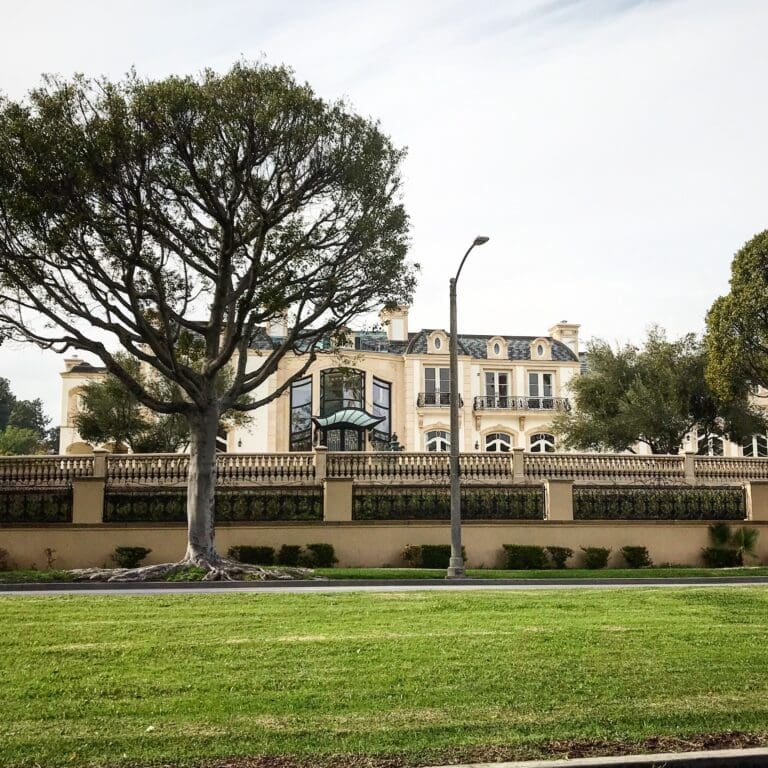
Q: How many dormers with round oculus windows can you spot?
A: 3